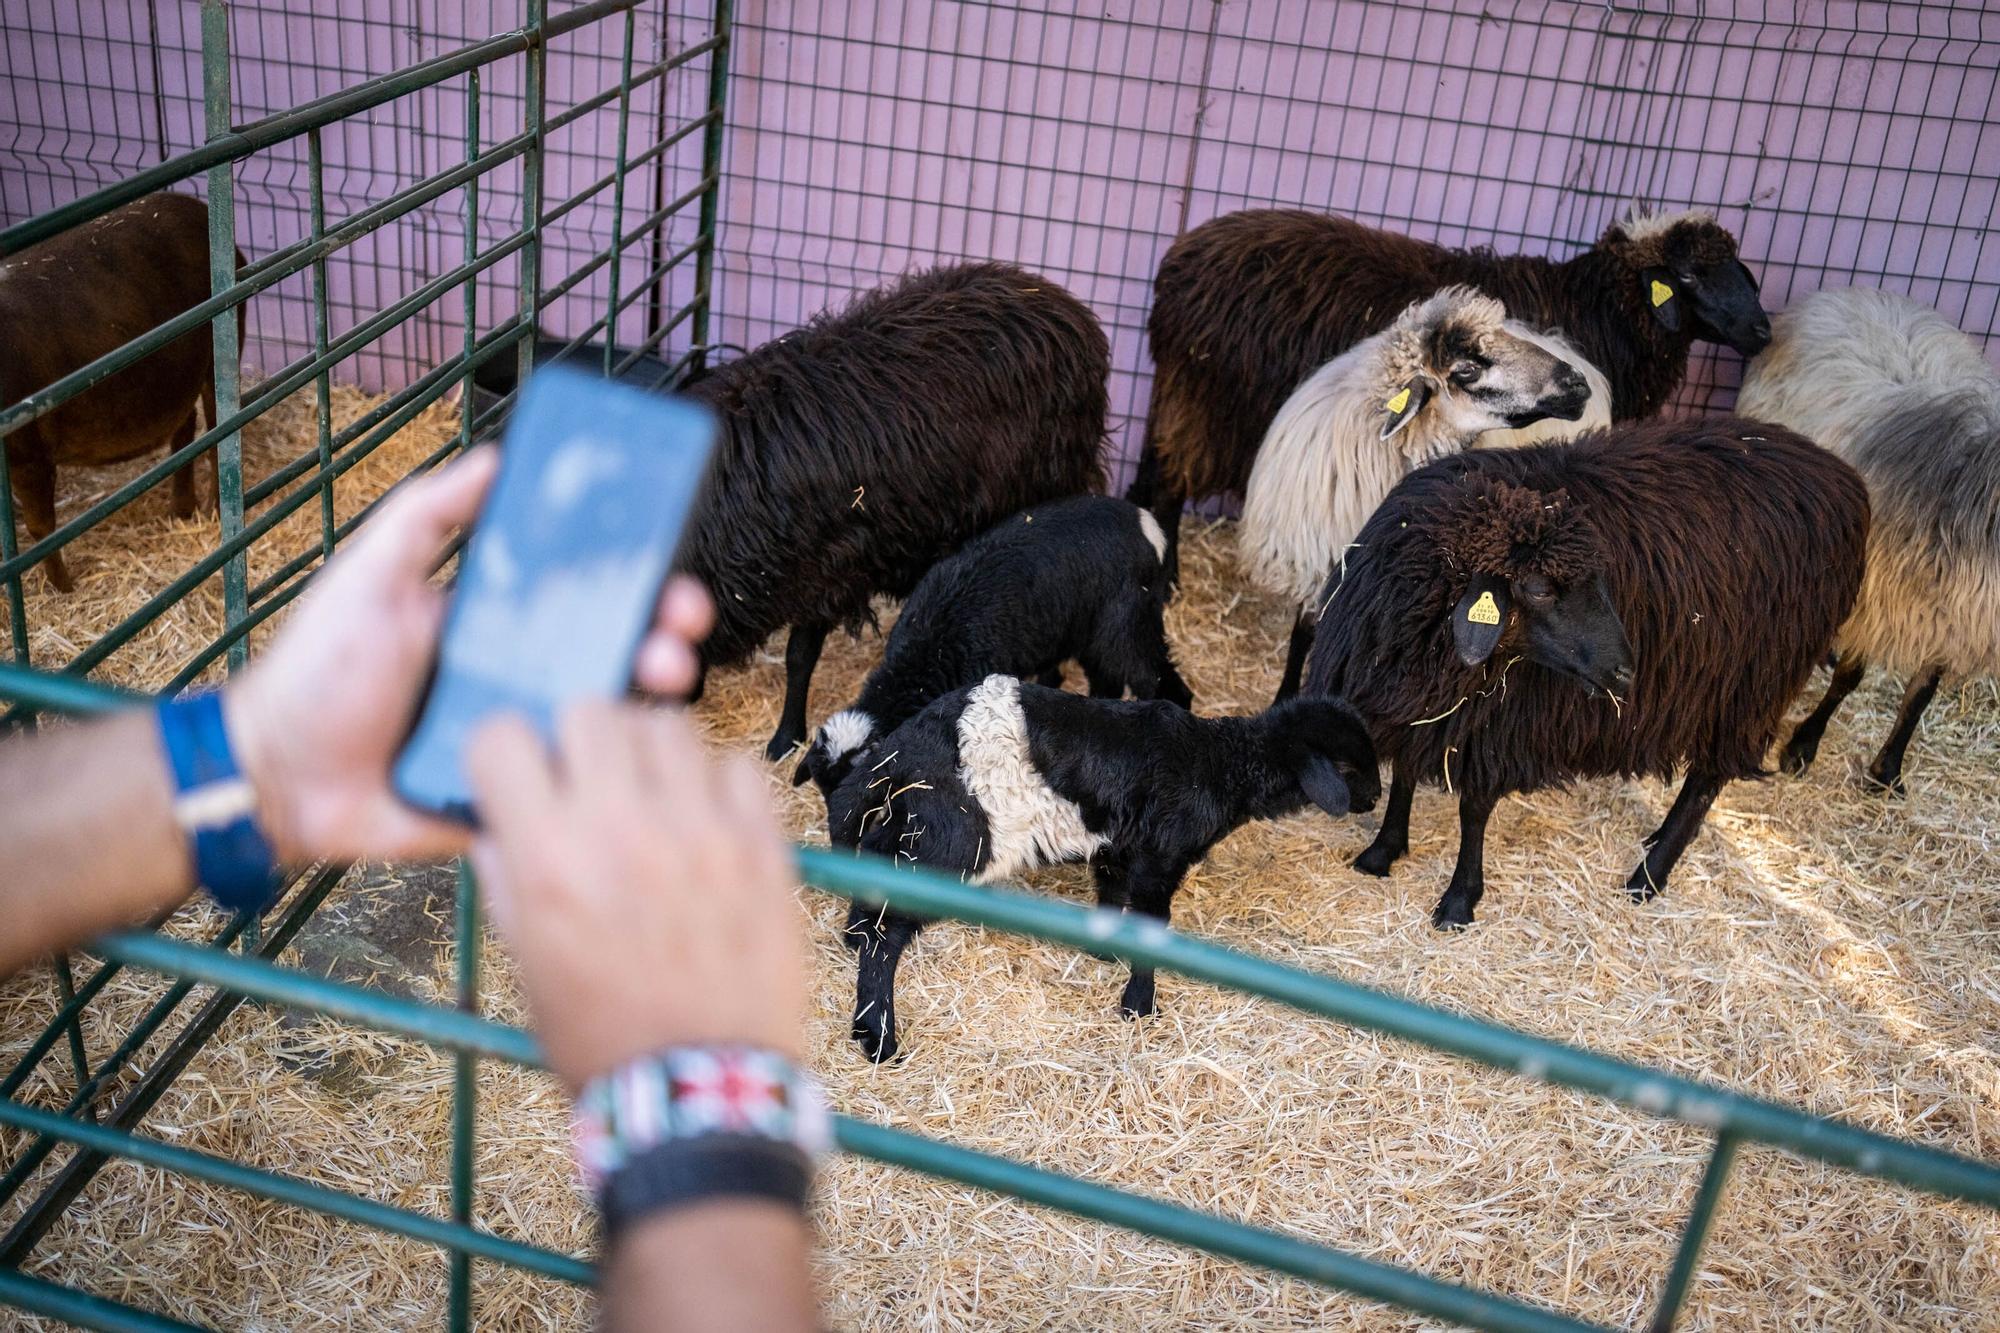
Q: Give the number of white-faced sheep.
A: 1